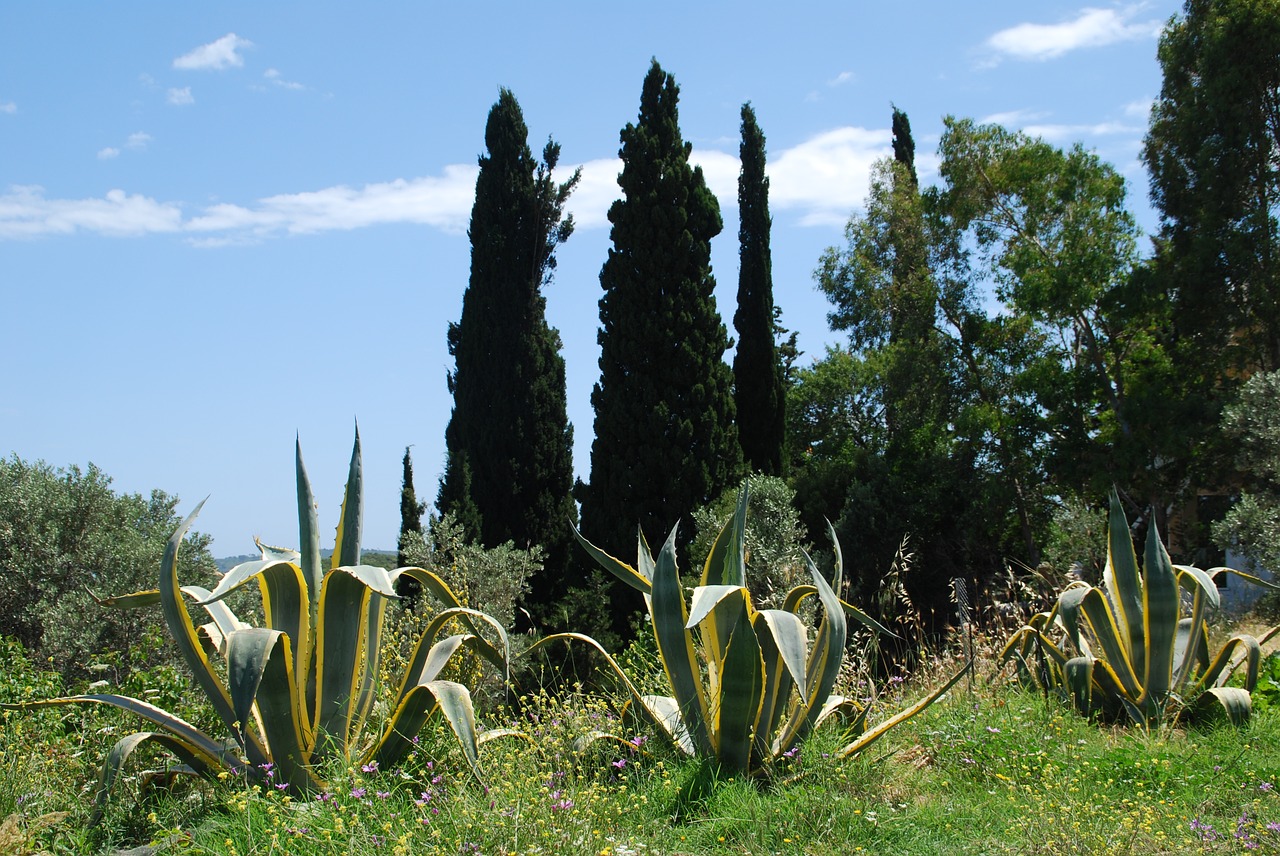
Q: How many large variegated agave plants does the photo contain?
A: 3